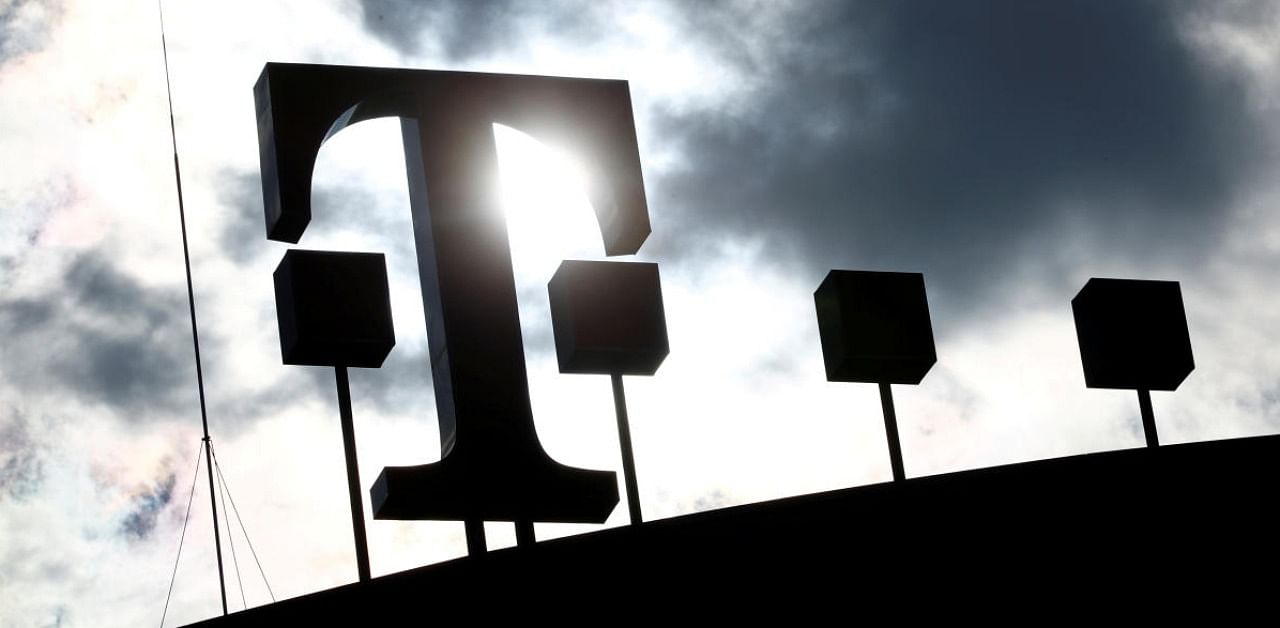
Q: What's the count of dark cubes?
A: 4